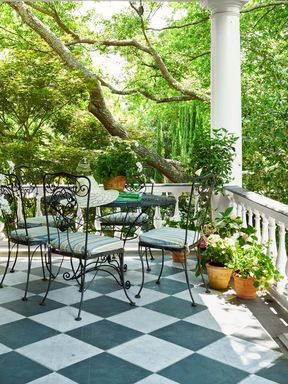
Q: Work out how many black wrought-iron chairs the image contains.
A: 5